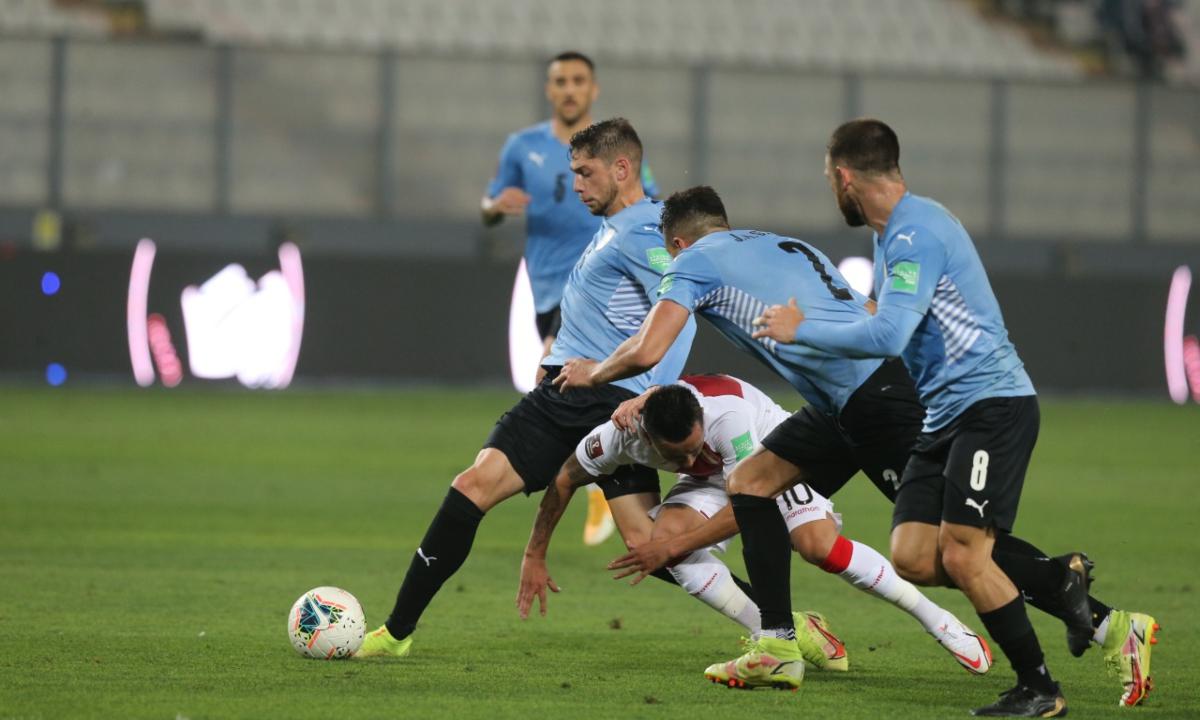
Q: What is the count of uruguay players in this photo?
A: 4